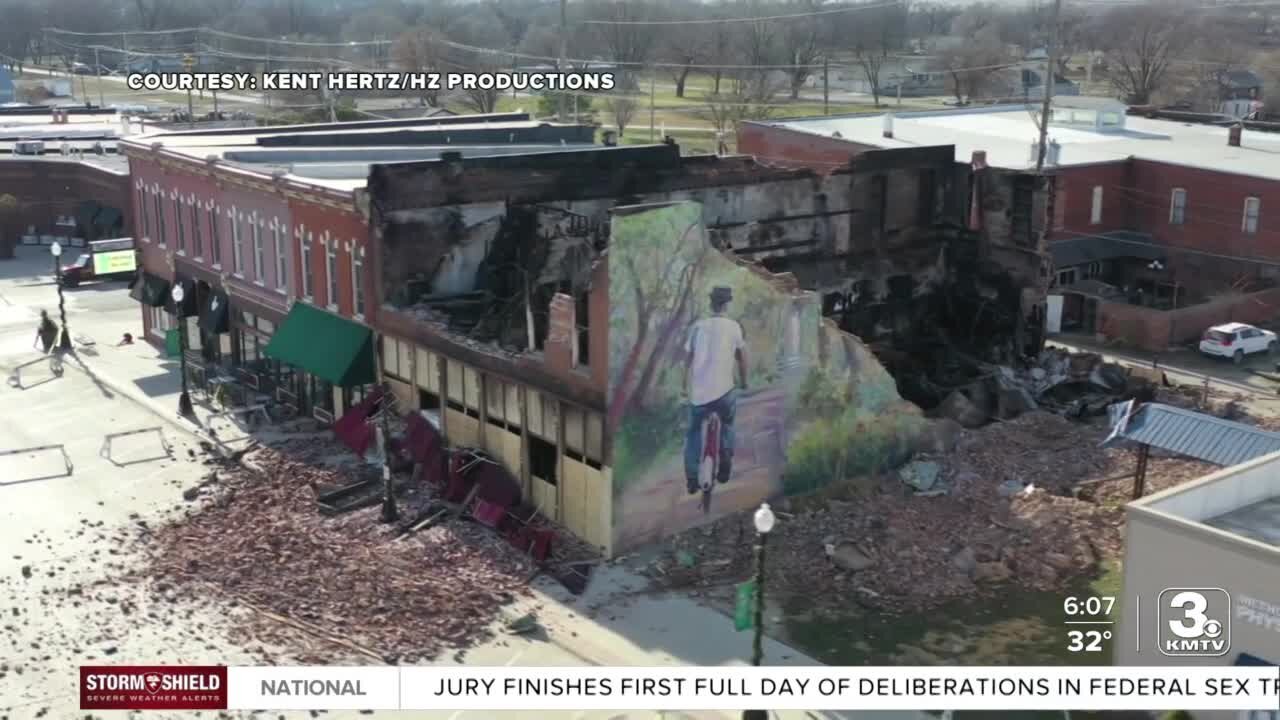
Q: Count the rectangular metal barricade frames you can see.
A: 3